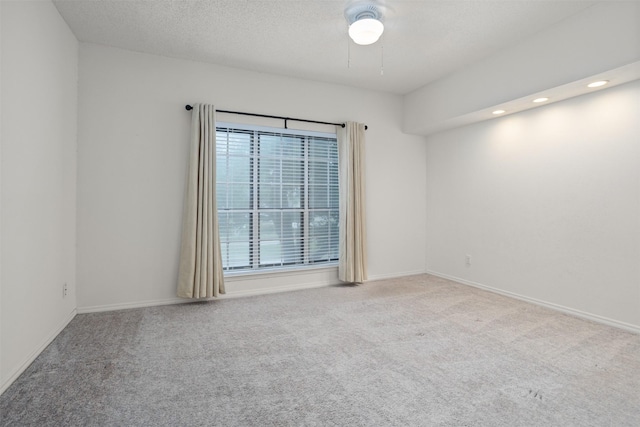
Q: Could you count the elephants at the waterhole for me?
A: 0